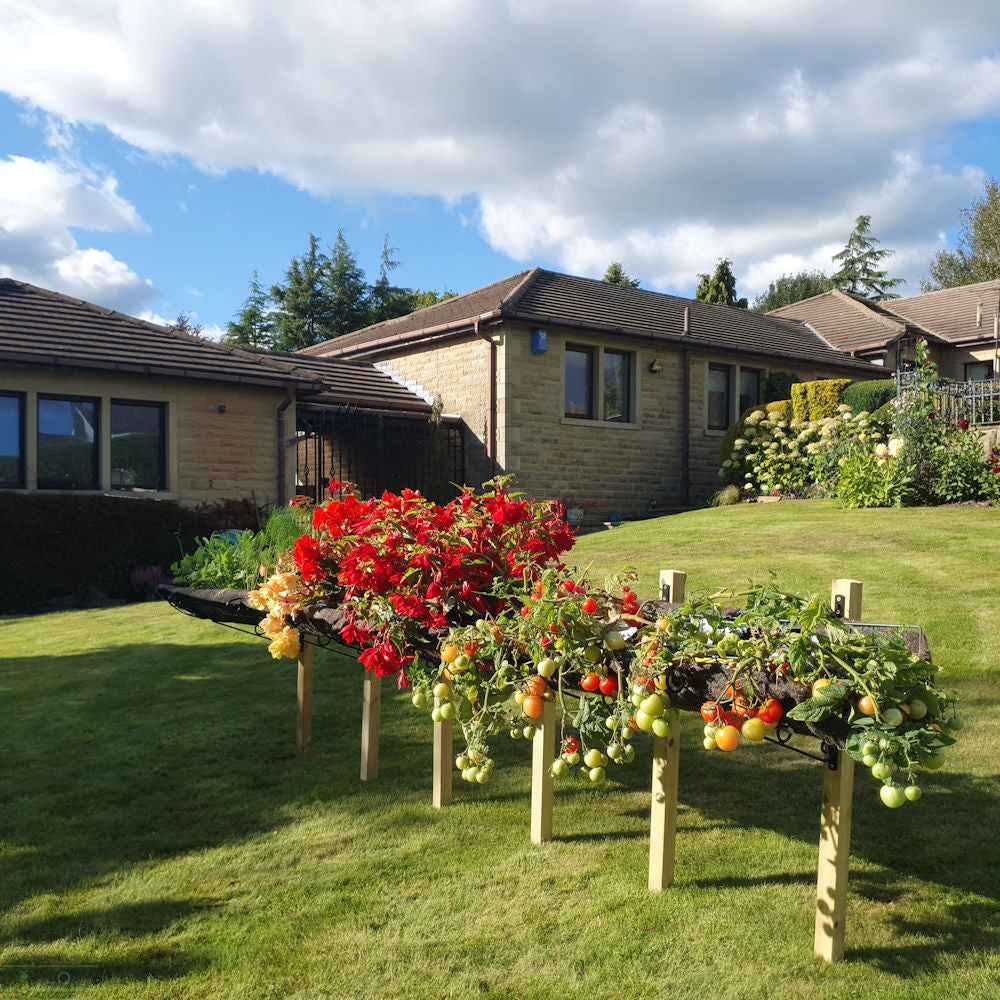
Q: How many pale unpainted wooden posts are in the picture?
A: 6